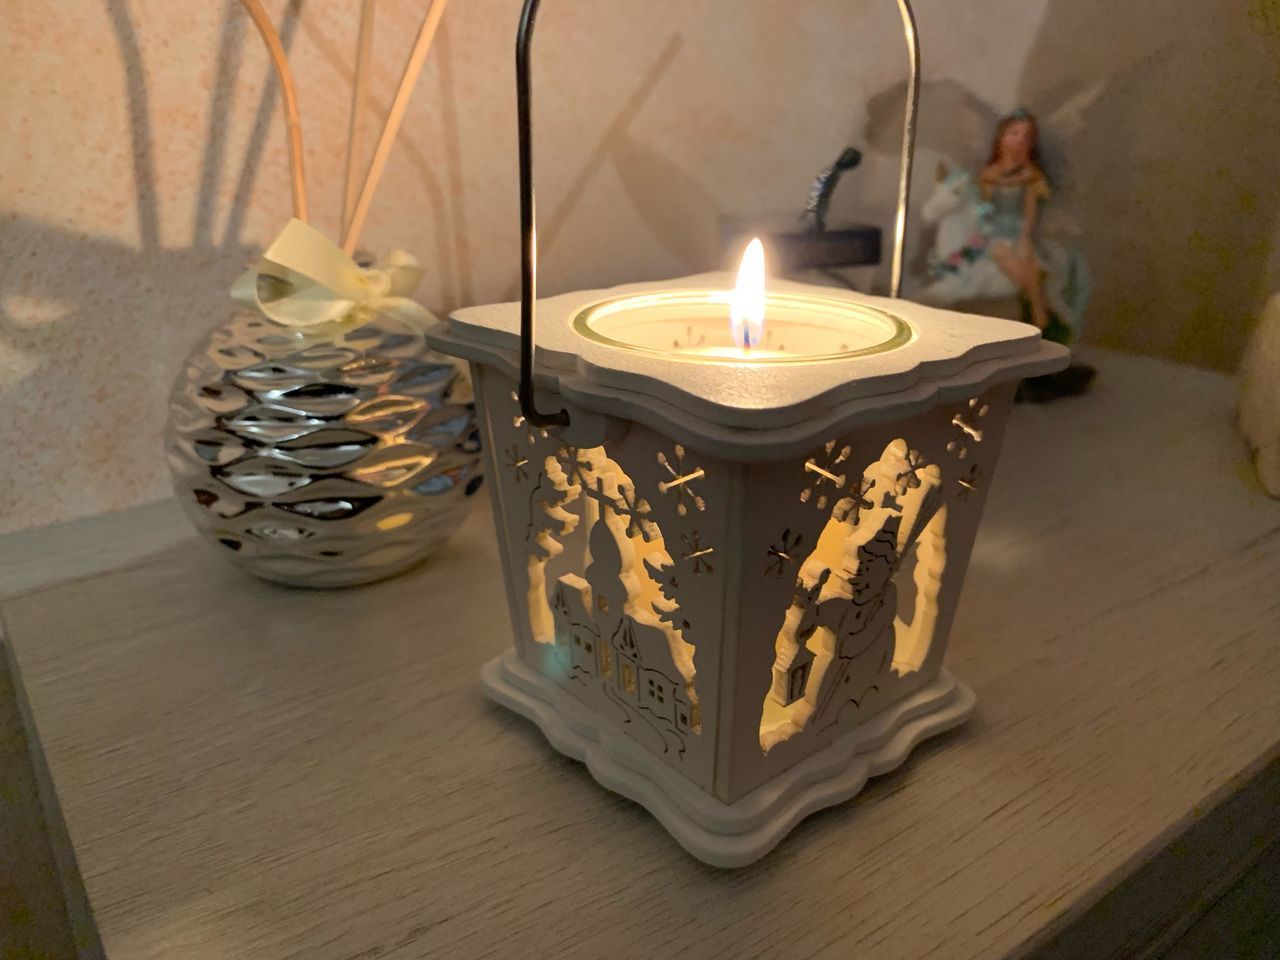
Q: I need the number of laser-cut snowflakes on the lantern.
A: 12